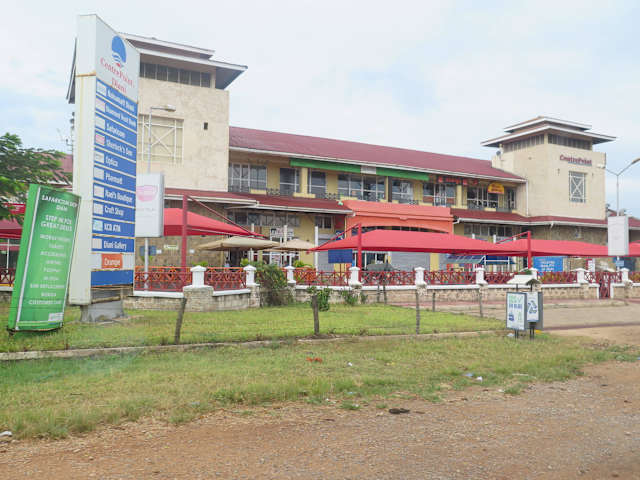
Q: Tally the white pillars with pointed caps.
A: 9